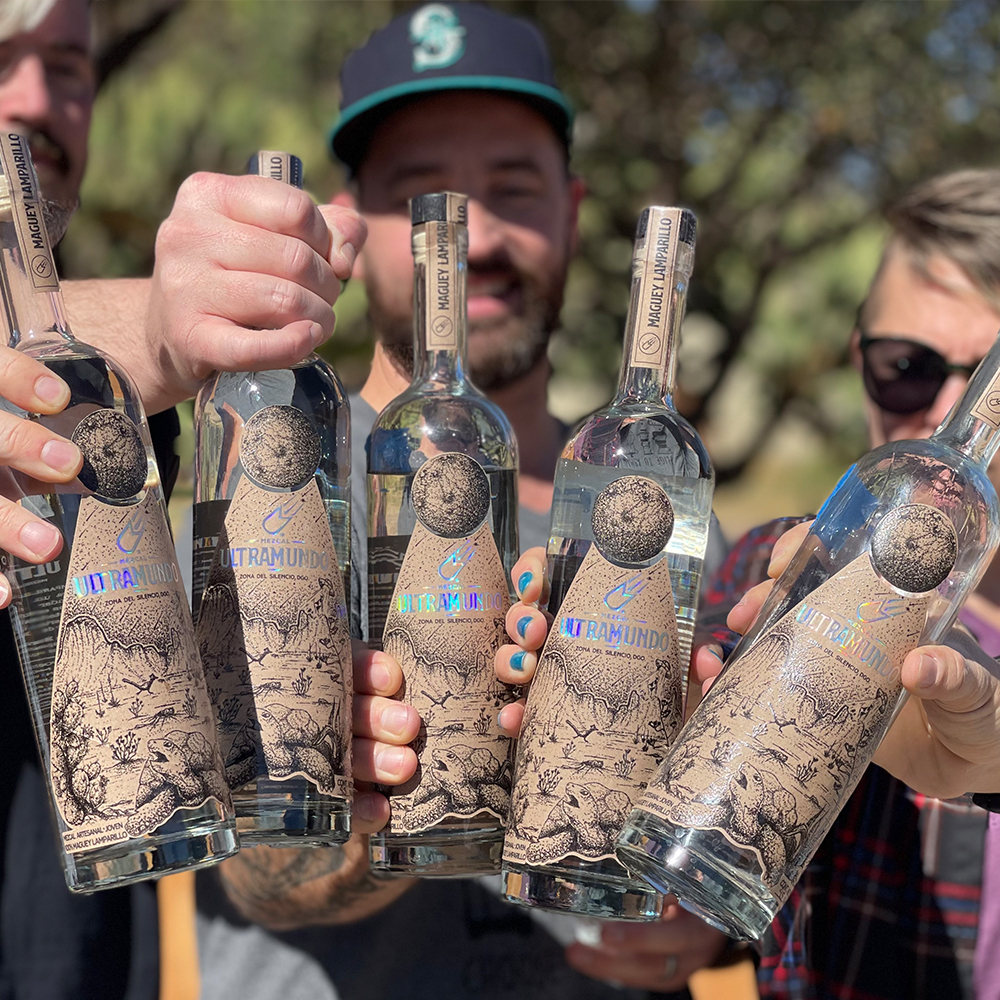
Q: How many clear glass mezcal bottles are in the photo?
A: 5